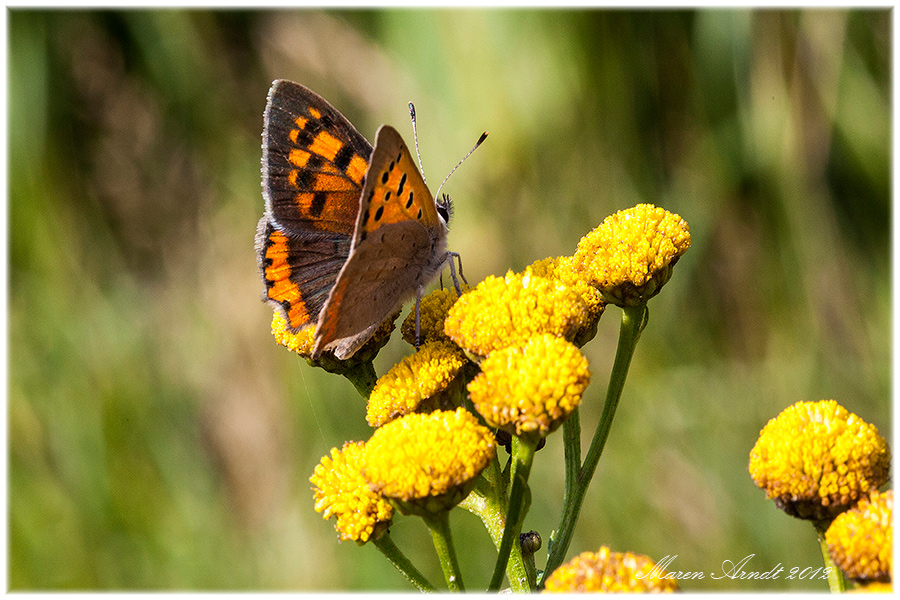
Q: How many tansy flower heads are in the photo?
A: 12